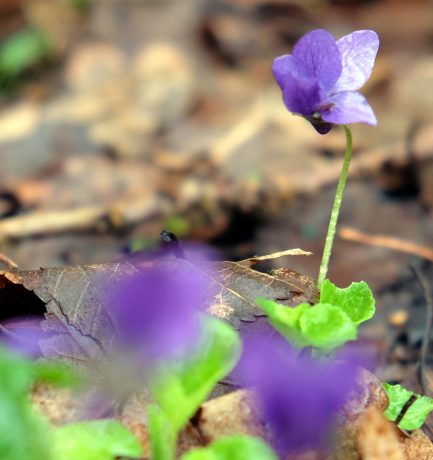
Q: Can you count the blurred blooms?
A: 2